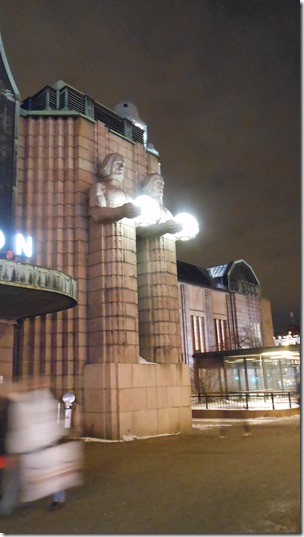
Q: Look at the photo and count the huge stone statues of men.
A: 2